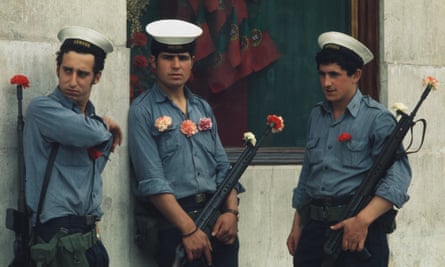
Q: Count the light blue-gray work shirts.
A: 3